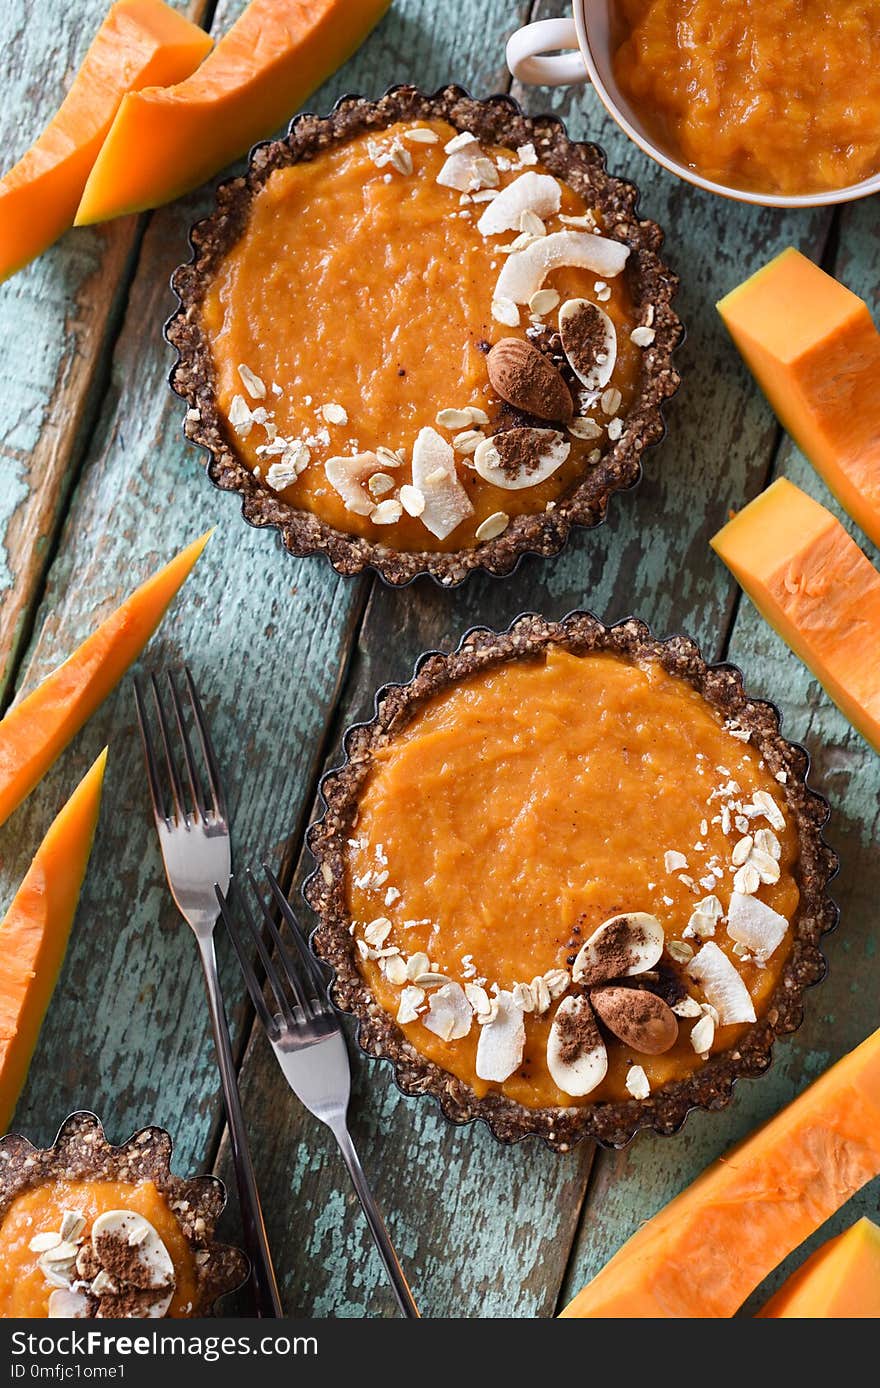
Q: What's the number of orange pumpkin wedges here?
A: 8